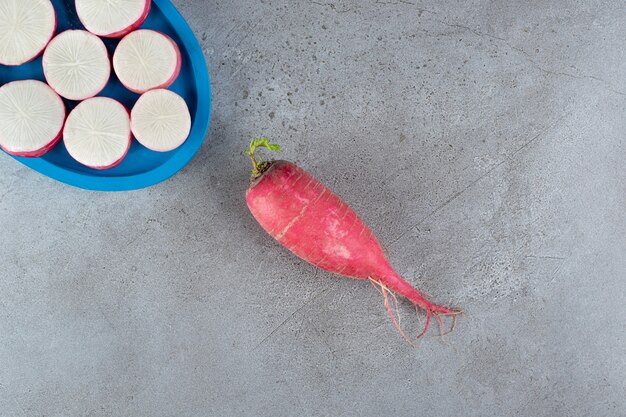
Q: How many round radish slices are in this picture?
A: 7